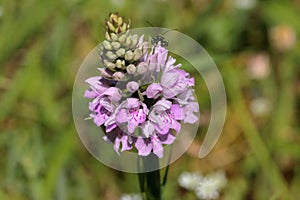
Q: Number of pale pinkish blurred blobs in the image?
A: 2